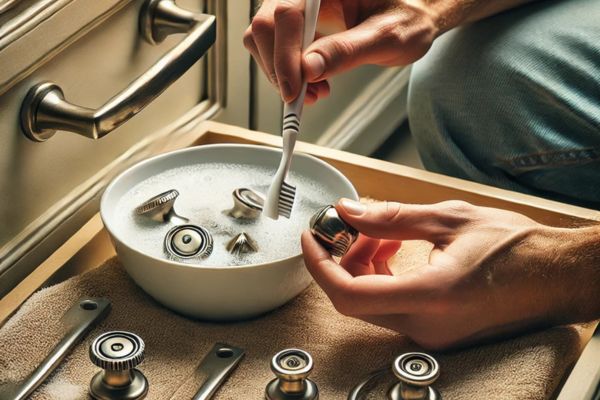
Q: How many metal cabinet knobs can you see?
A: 8